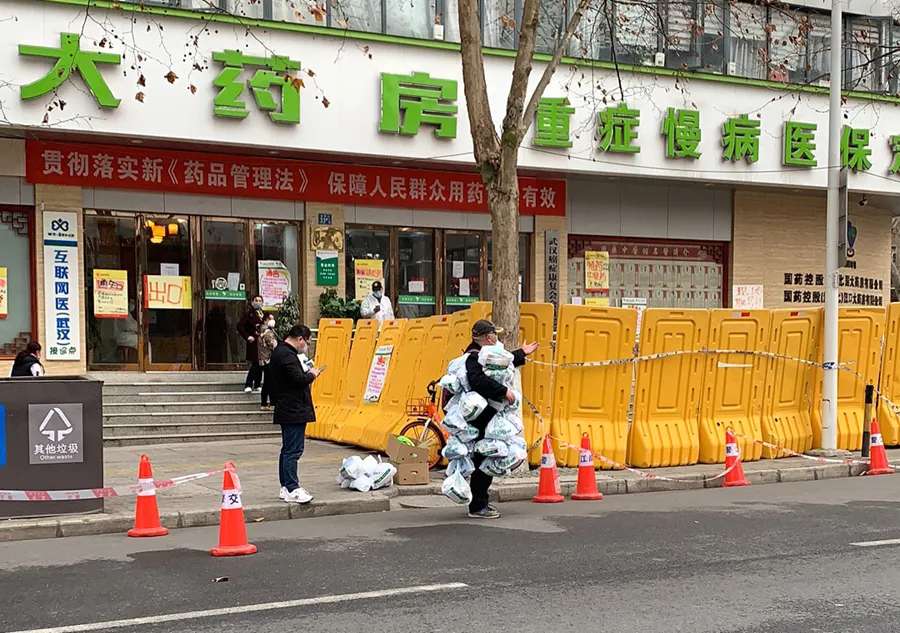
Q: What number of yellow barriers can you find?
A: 13